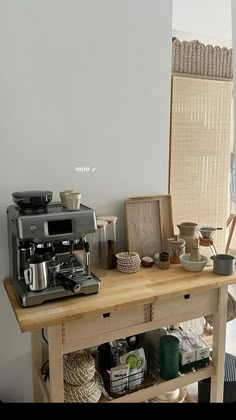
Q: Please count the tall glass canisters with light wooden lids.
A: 2